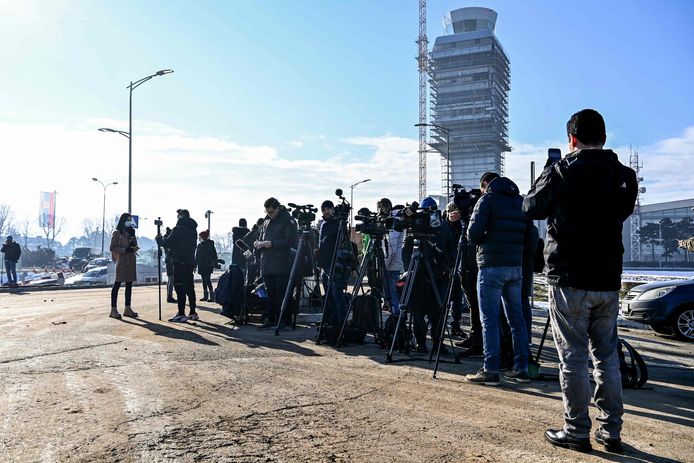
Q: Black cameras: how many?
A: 5